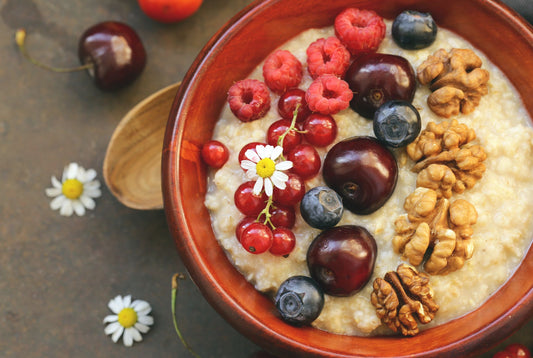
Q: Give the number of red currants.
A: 12